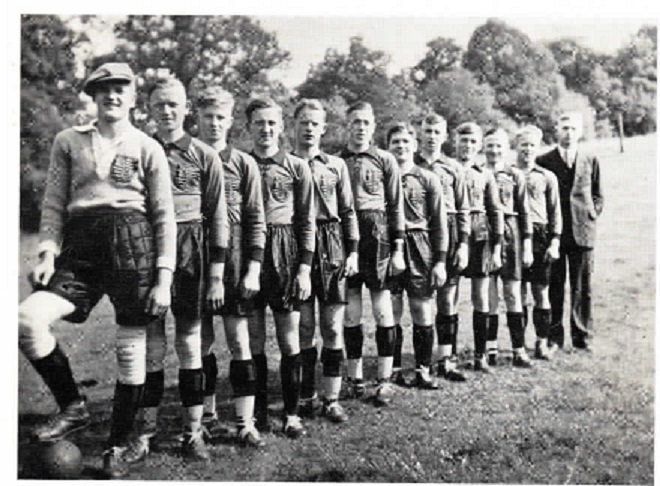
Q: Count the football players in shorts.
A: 11